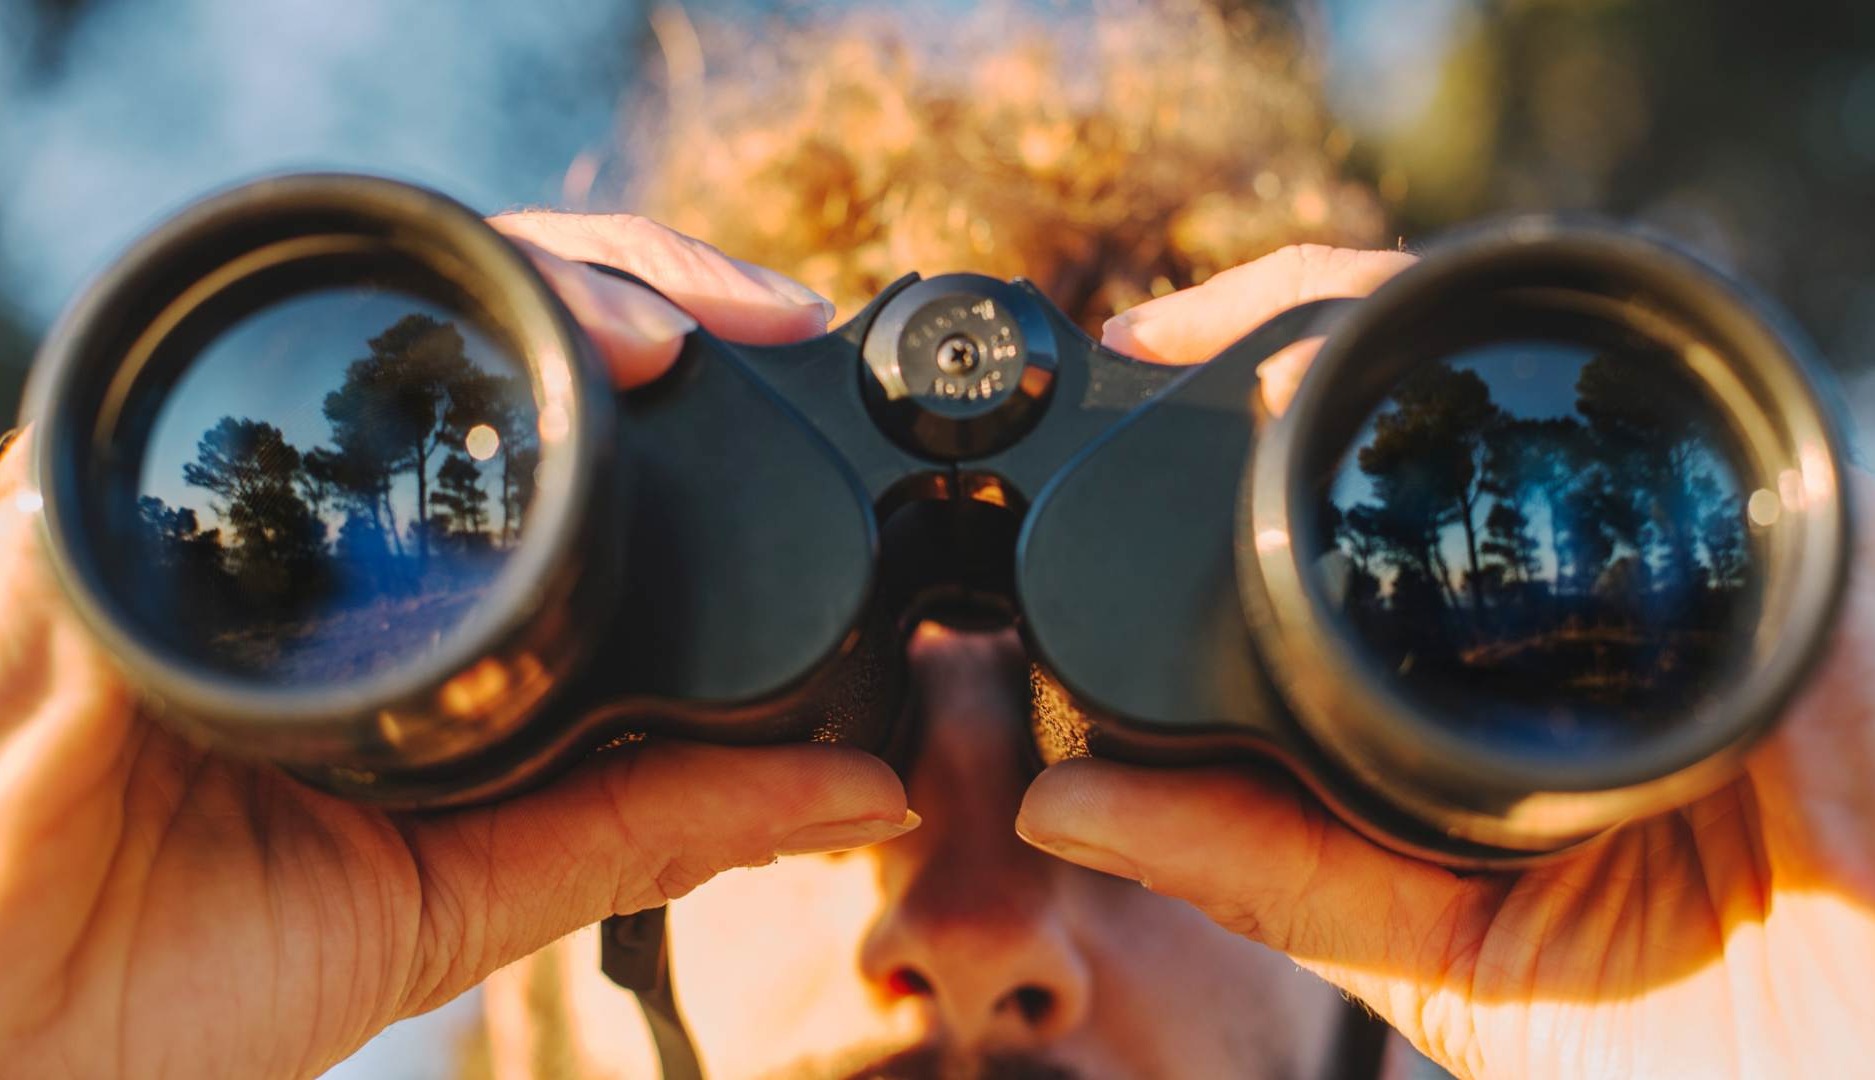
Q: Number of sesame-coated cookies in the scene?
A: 0